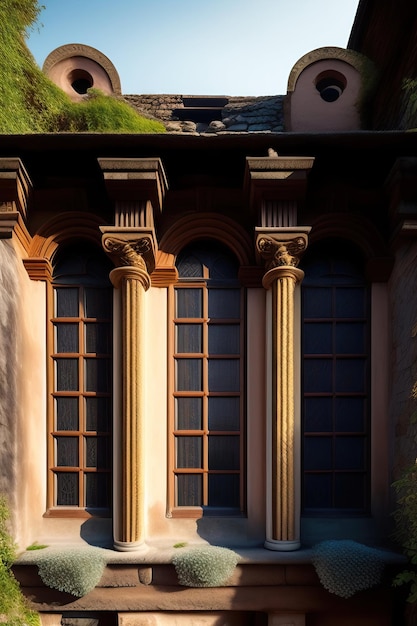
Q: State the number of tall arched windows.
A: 3